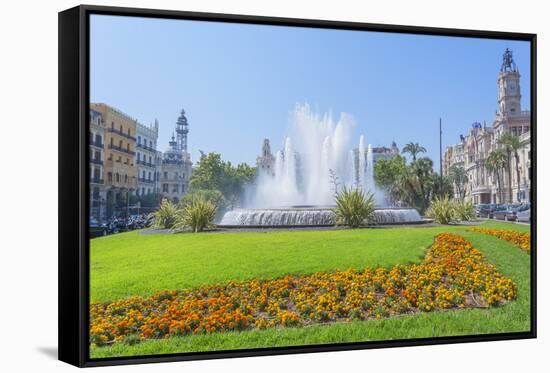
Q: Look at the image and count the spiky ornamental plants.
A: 5